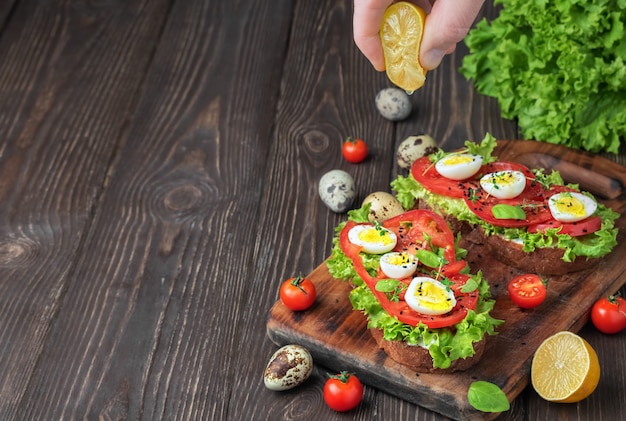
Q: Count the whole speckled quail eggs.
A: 5